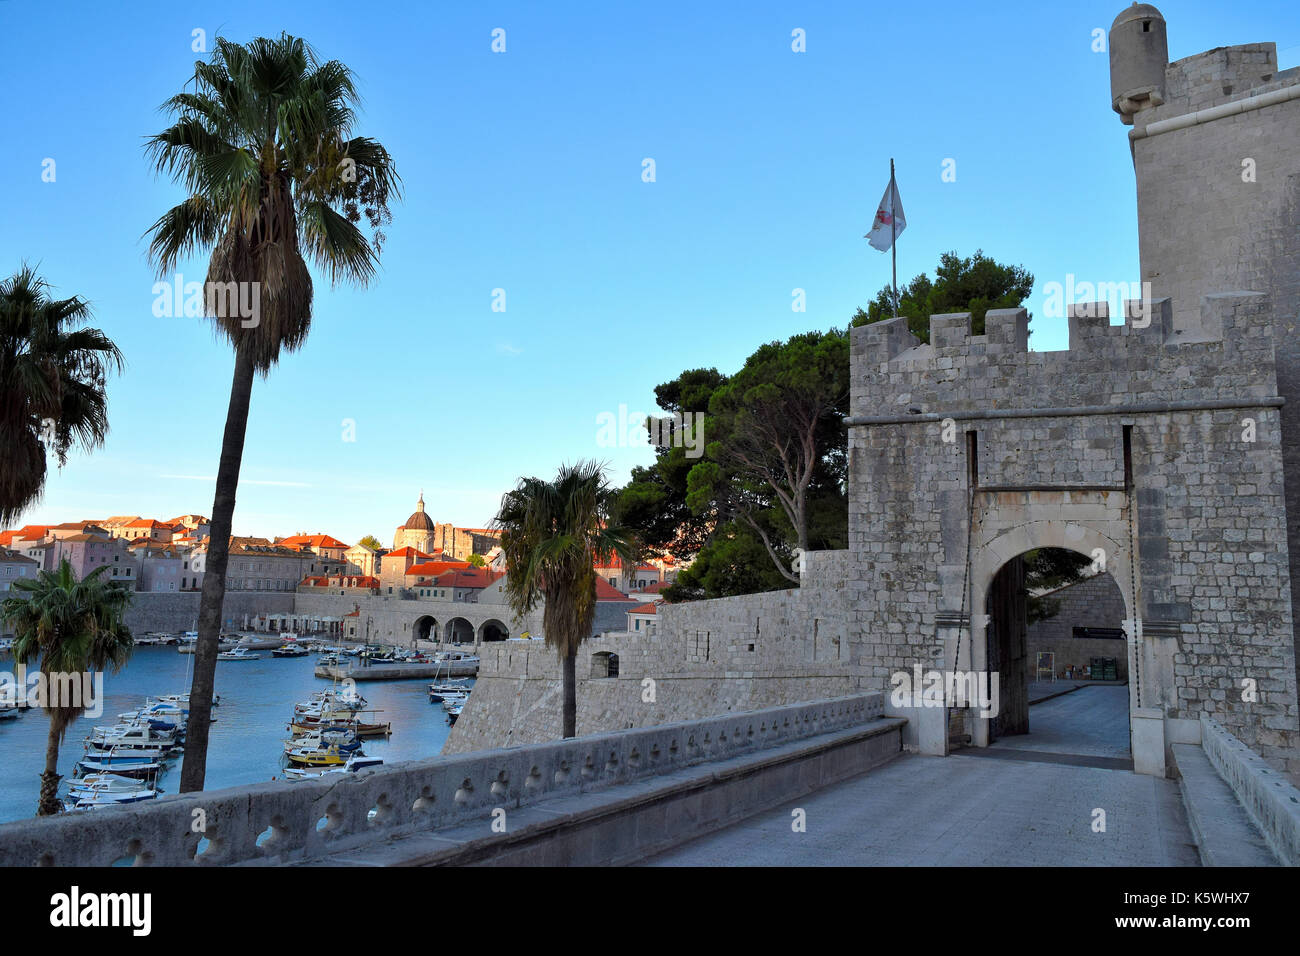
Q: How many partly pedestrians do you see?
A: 0